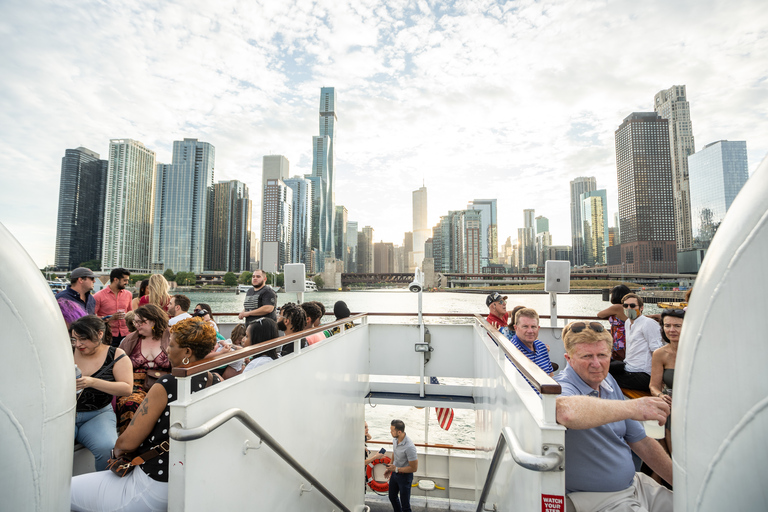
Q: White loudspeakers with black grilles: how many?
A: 0